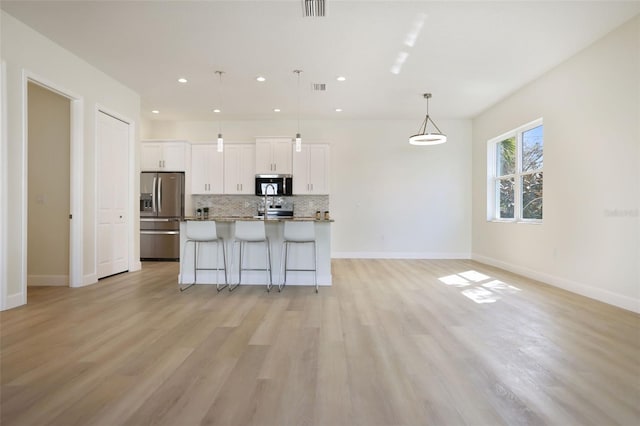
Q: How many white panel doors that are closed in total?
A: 1